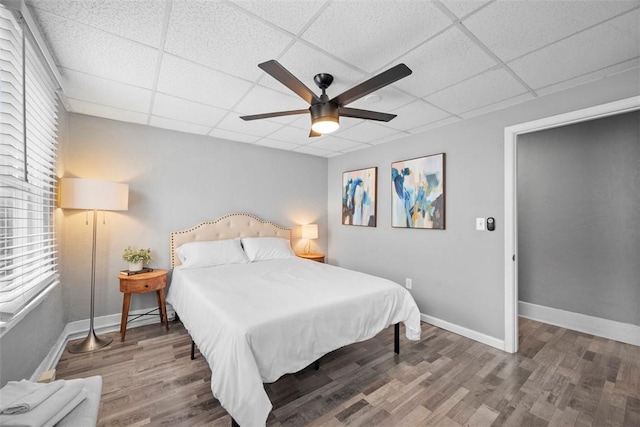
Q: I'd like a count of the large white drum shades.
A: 1